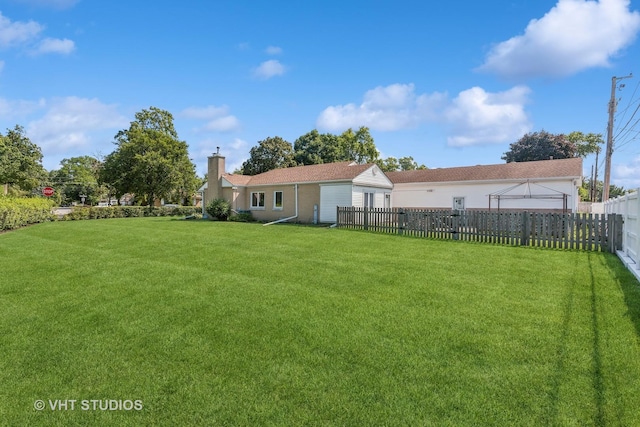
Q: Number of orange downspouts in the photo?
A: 0